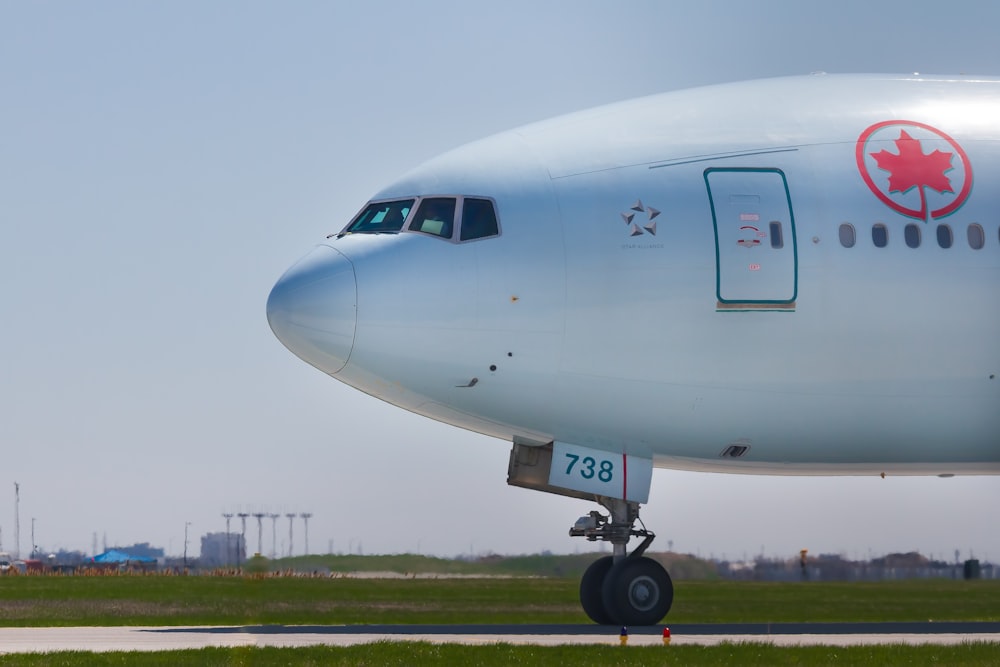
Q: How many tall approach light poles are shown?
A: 6